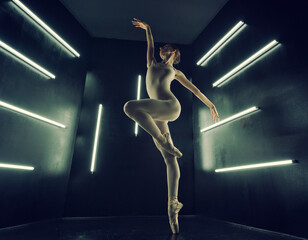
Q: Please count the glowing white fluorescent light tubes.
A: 10